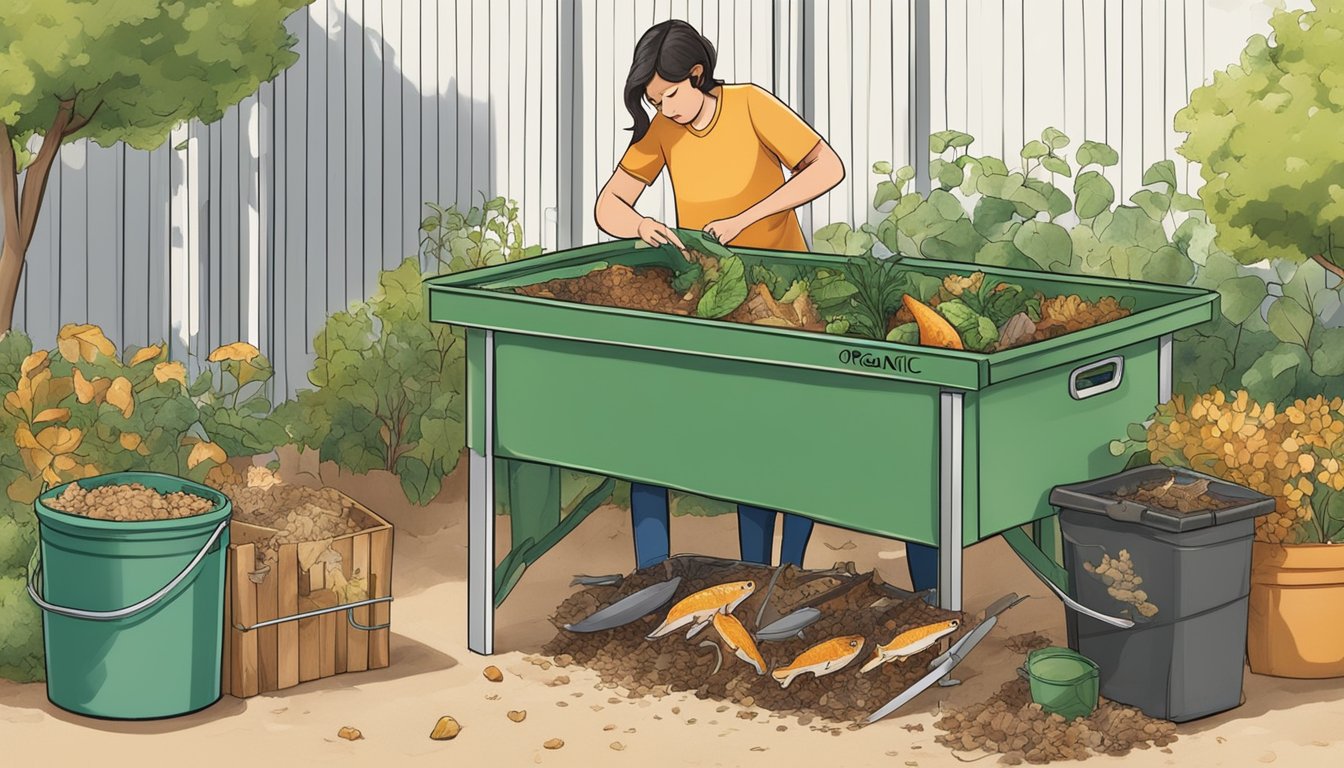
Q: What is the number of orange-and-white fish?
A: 4